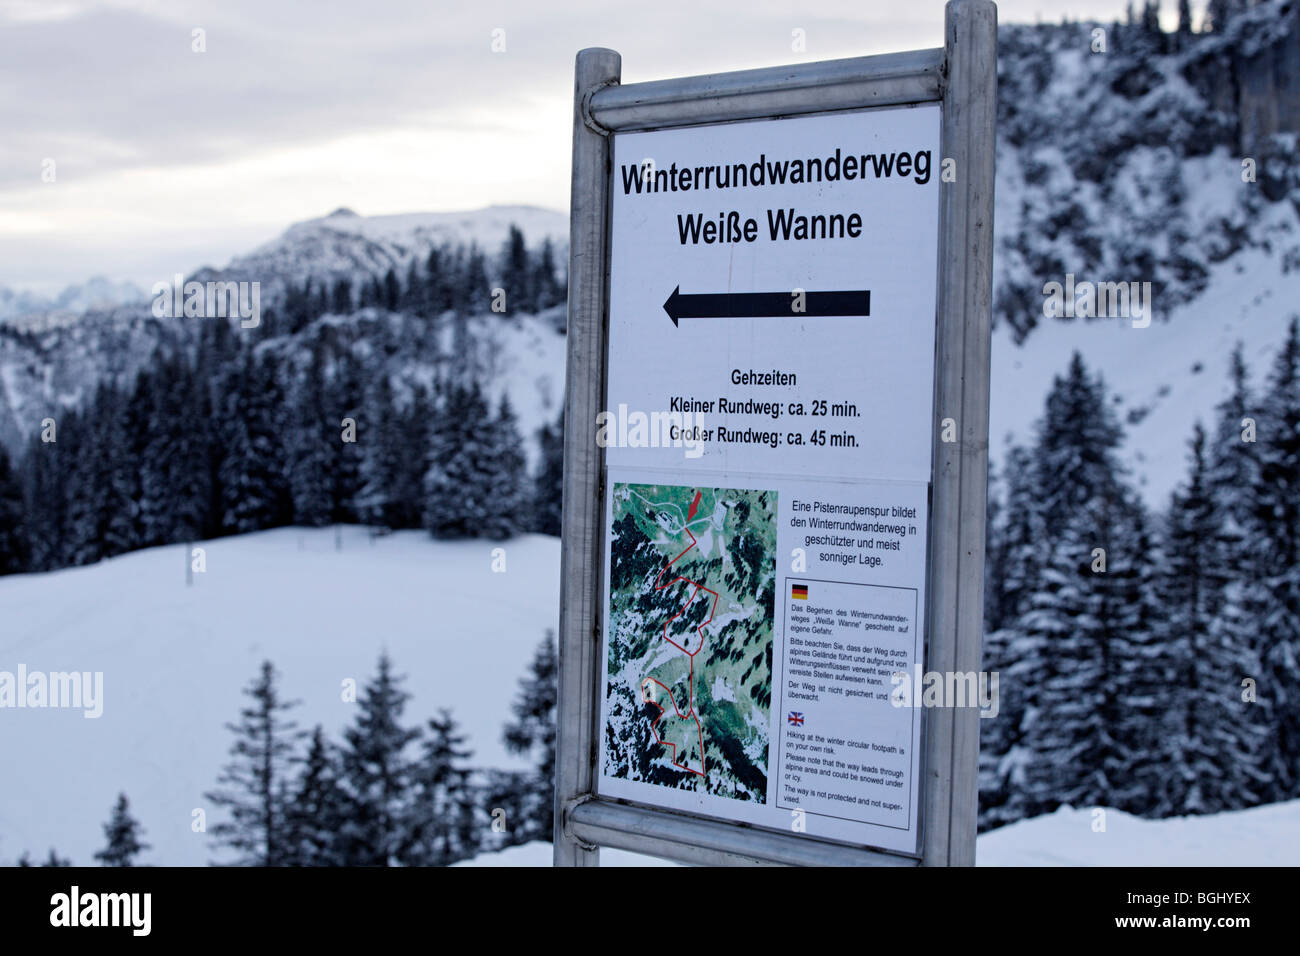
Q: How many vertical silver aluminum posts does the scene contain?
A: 2